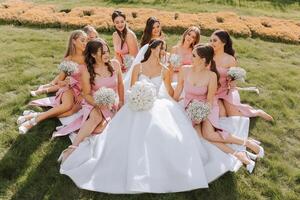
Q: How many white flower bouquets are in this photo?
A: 7